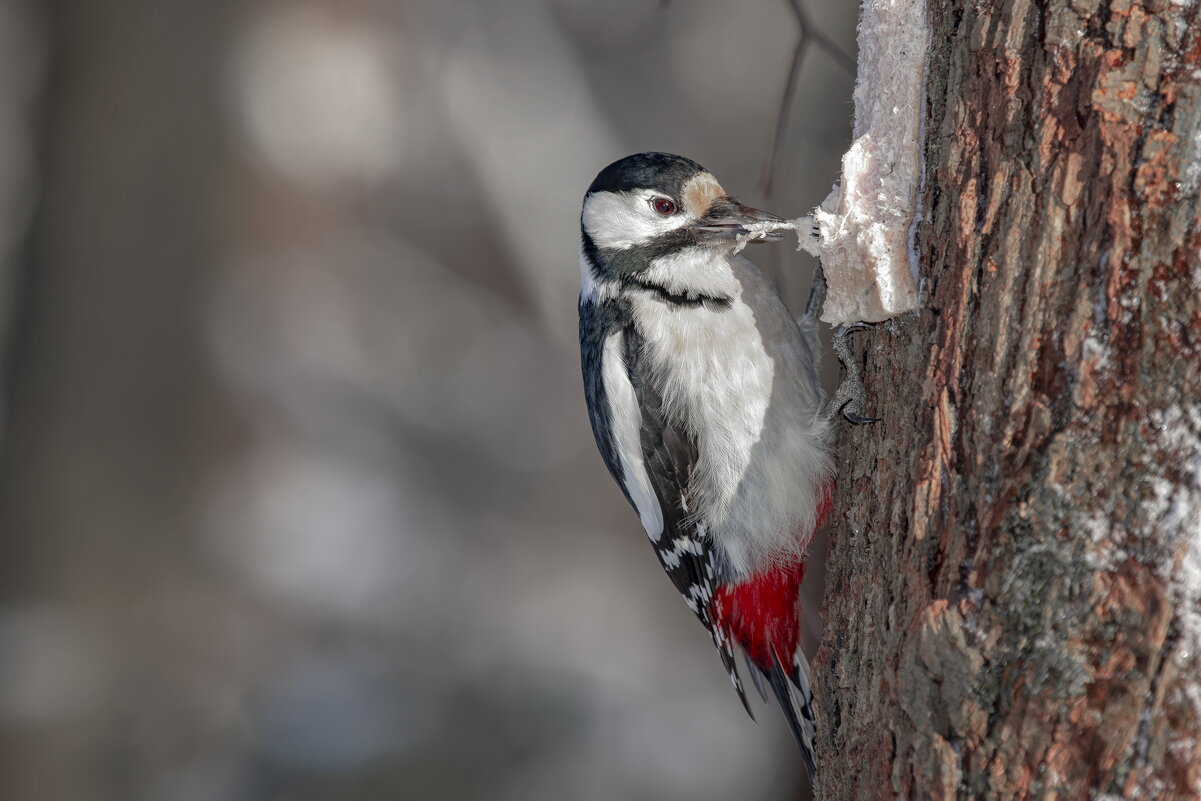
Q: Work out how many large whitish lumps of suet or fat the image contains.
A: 1